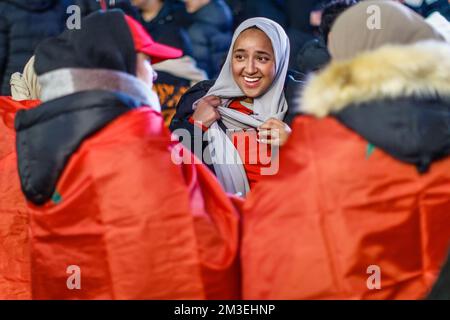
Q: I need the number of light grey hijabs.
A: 1